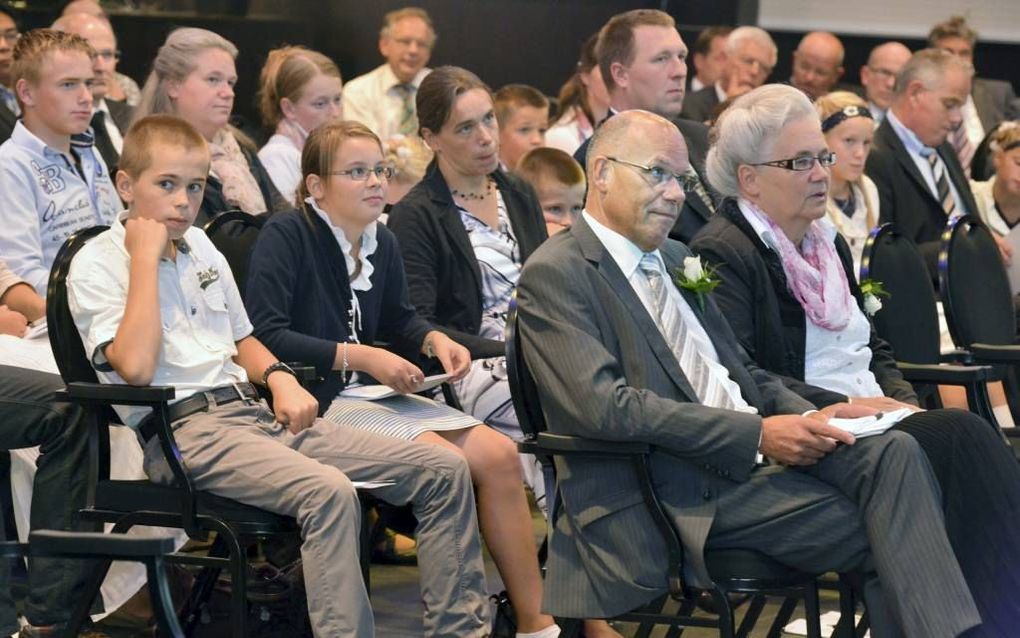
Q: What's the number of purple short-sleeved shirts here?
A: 0